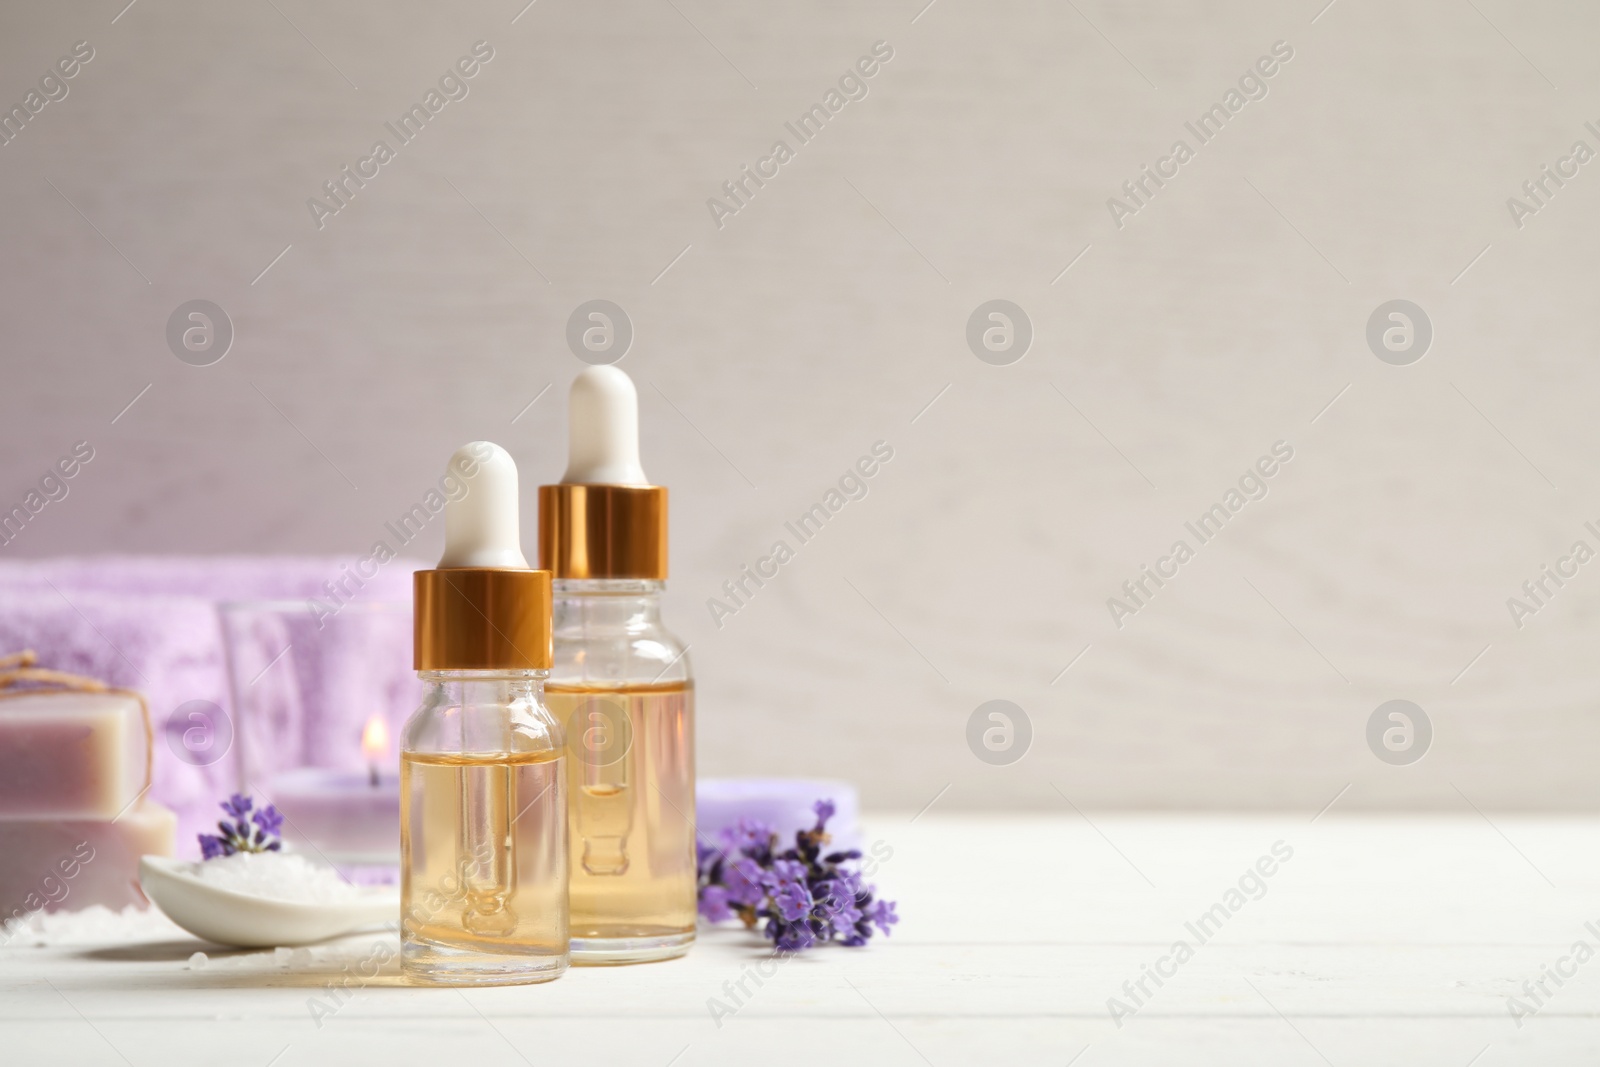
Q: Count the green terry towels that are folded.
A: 0